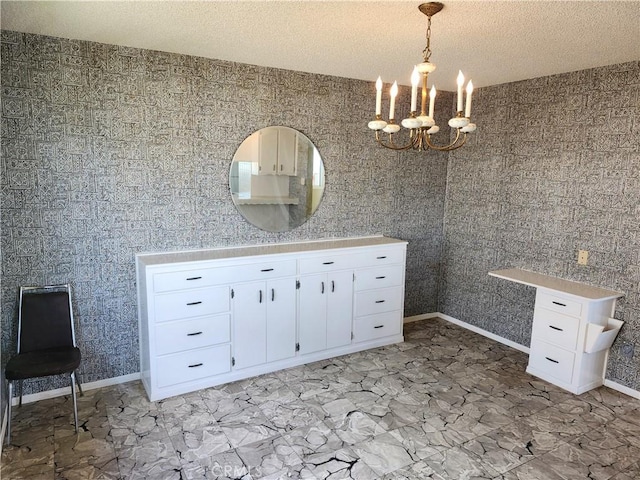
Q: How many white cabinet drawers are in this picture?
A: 11